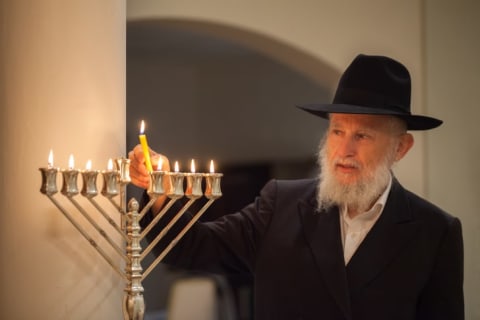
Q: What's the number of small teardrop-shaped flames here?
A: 9